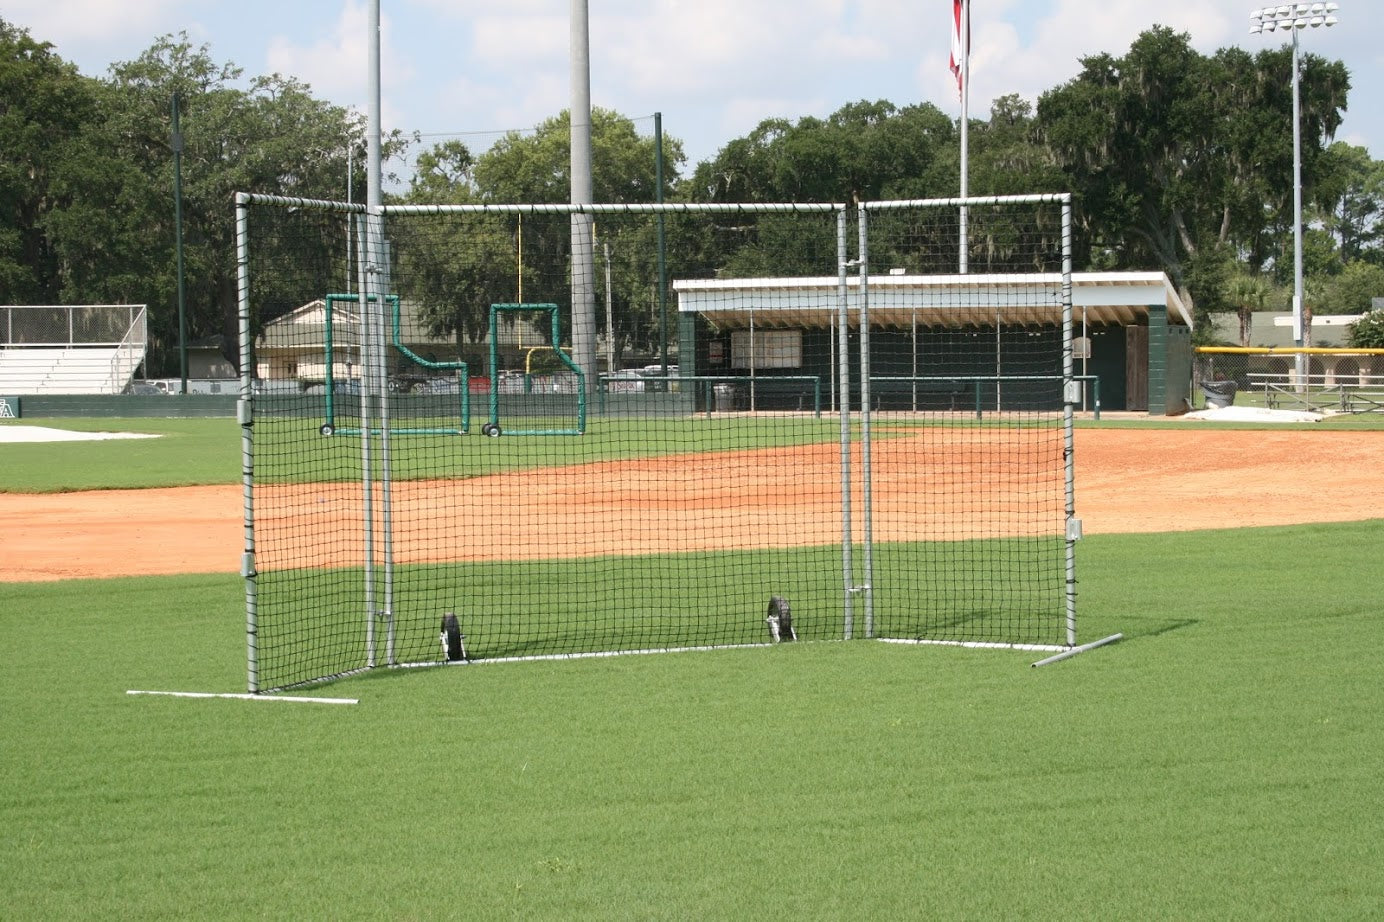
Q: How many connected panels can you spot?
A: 3